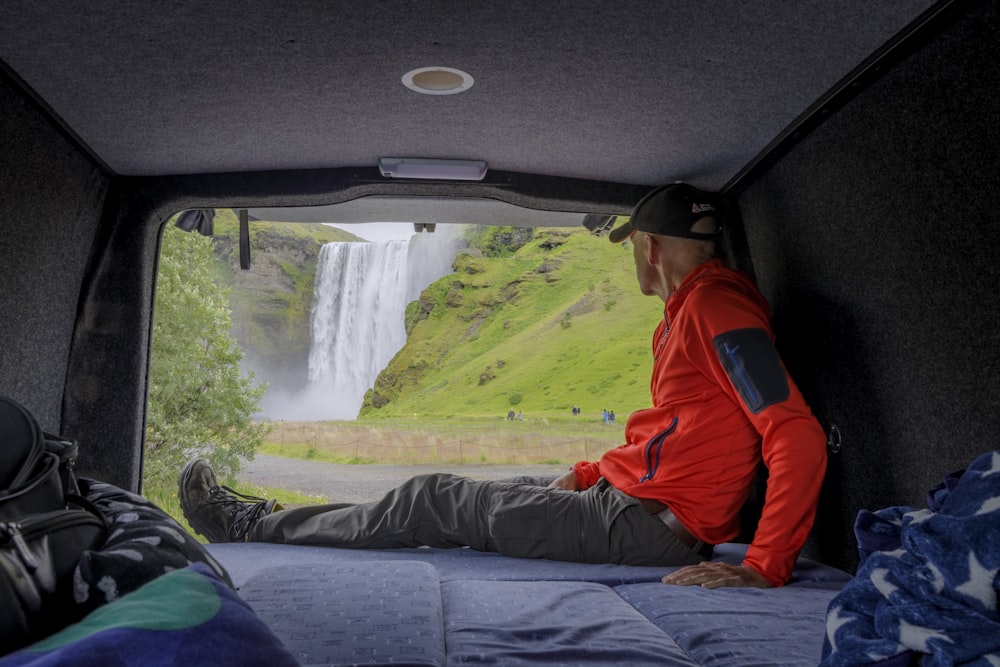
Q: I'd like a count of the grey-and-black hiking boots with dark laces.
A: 1